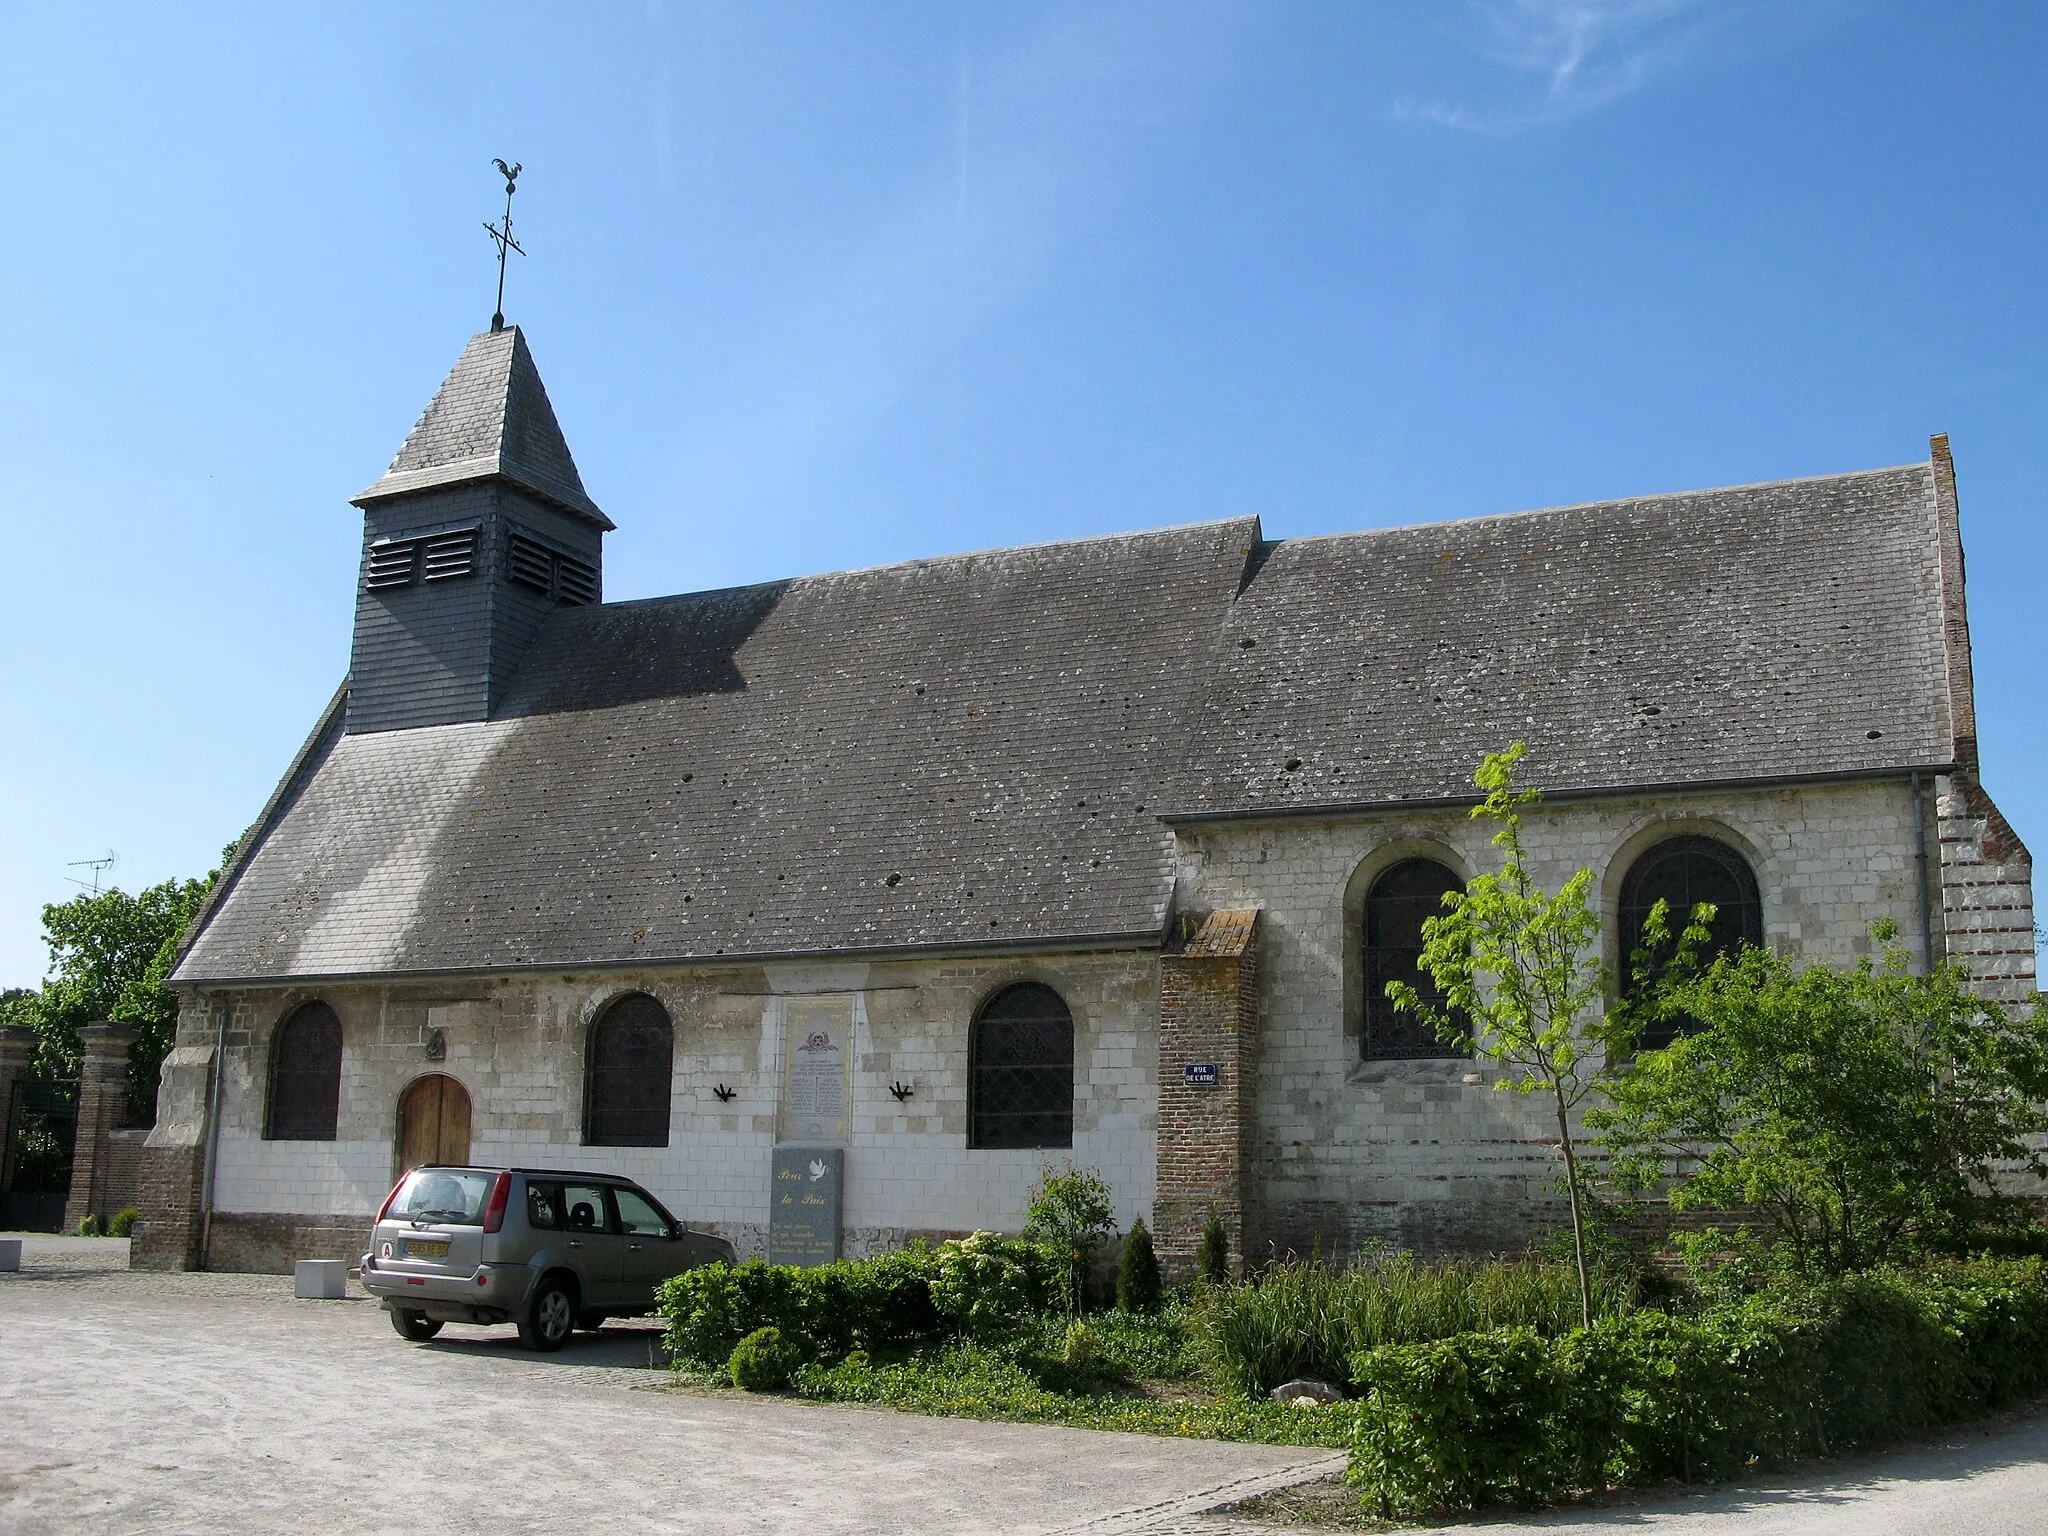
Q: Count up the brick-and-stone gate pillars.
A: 2